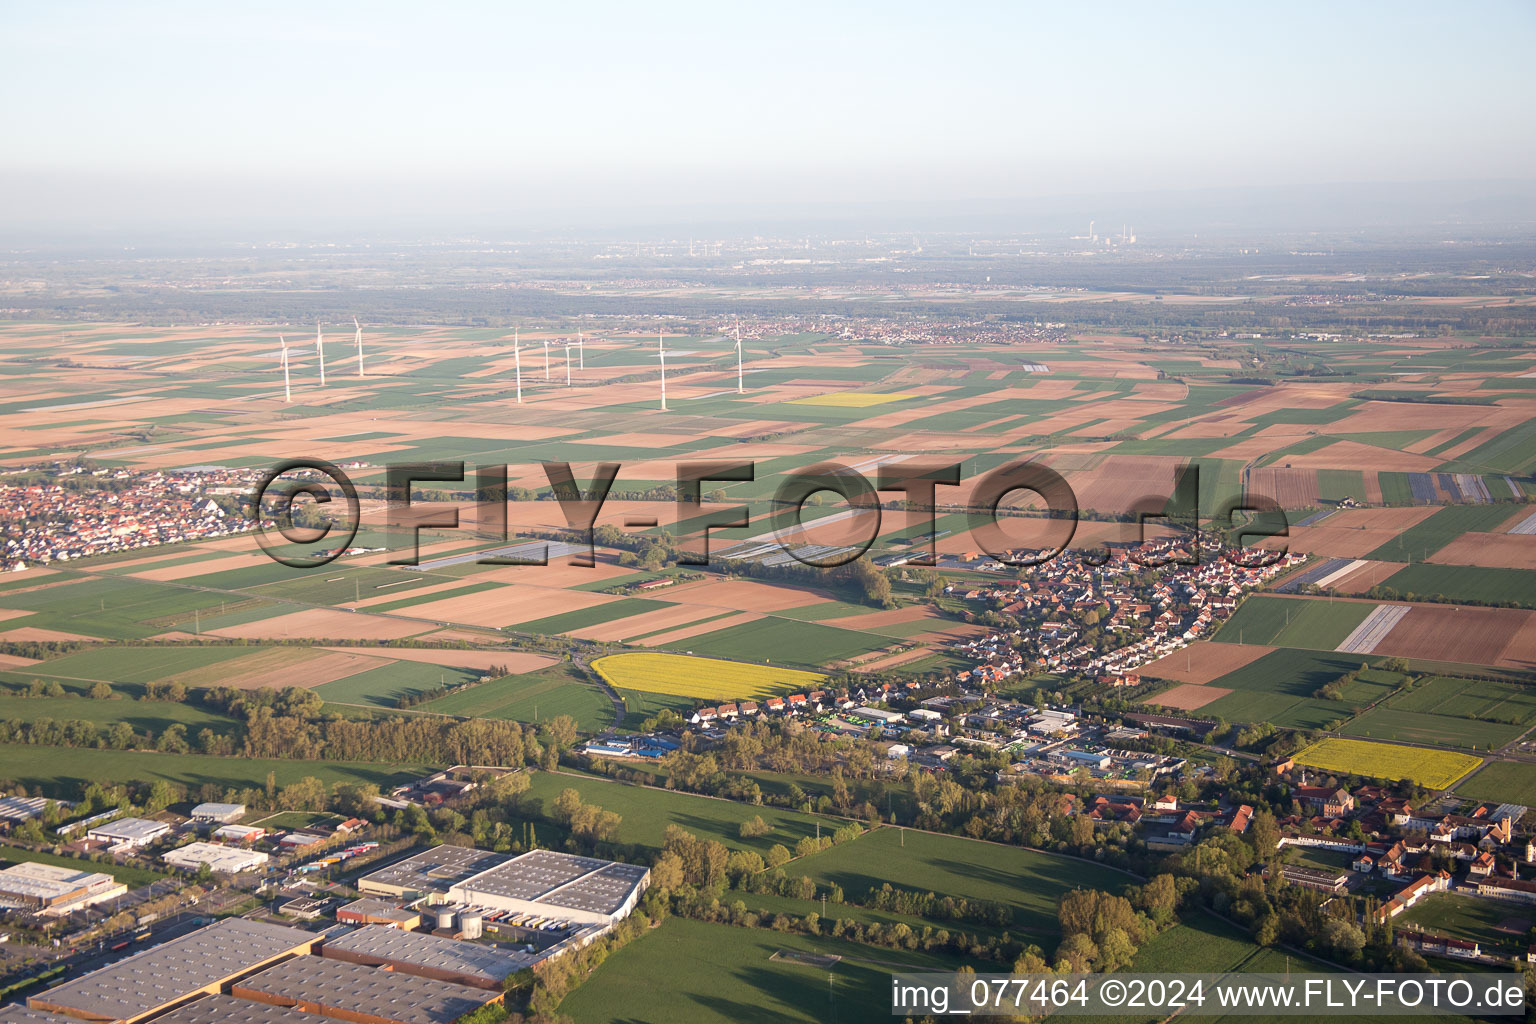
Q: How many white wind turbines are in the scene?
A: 9